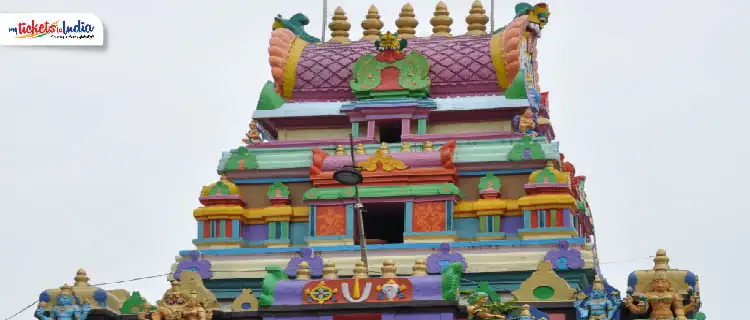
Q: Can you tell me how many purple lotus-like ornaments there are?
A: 4